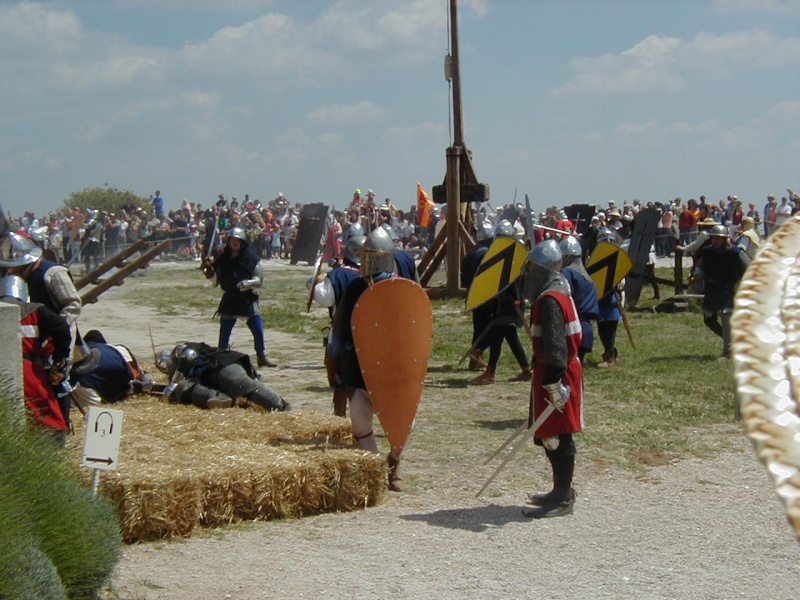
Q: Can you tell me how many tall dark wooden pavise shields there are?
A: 3